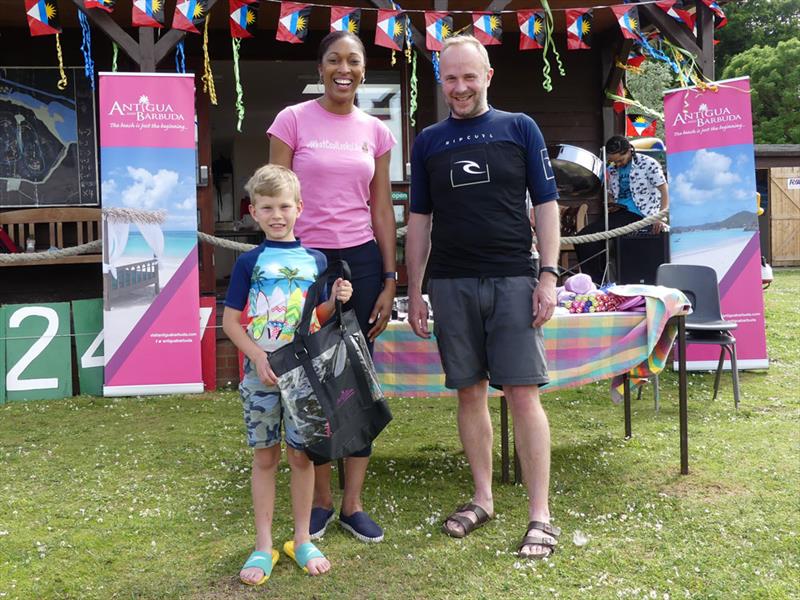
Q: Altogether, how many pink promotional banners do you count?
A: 2